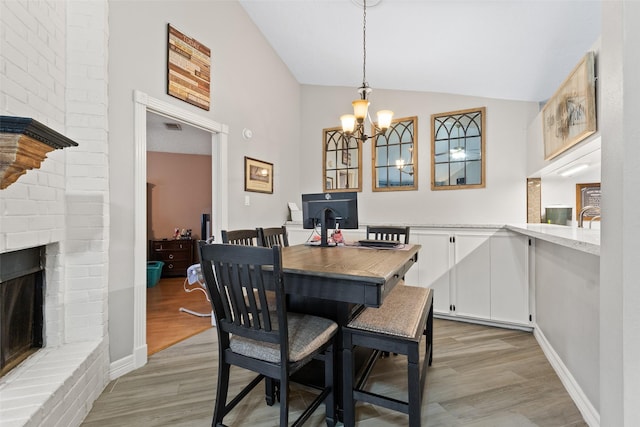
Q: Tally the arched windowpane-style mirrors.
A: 3